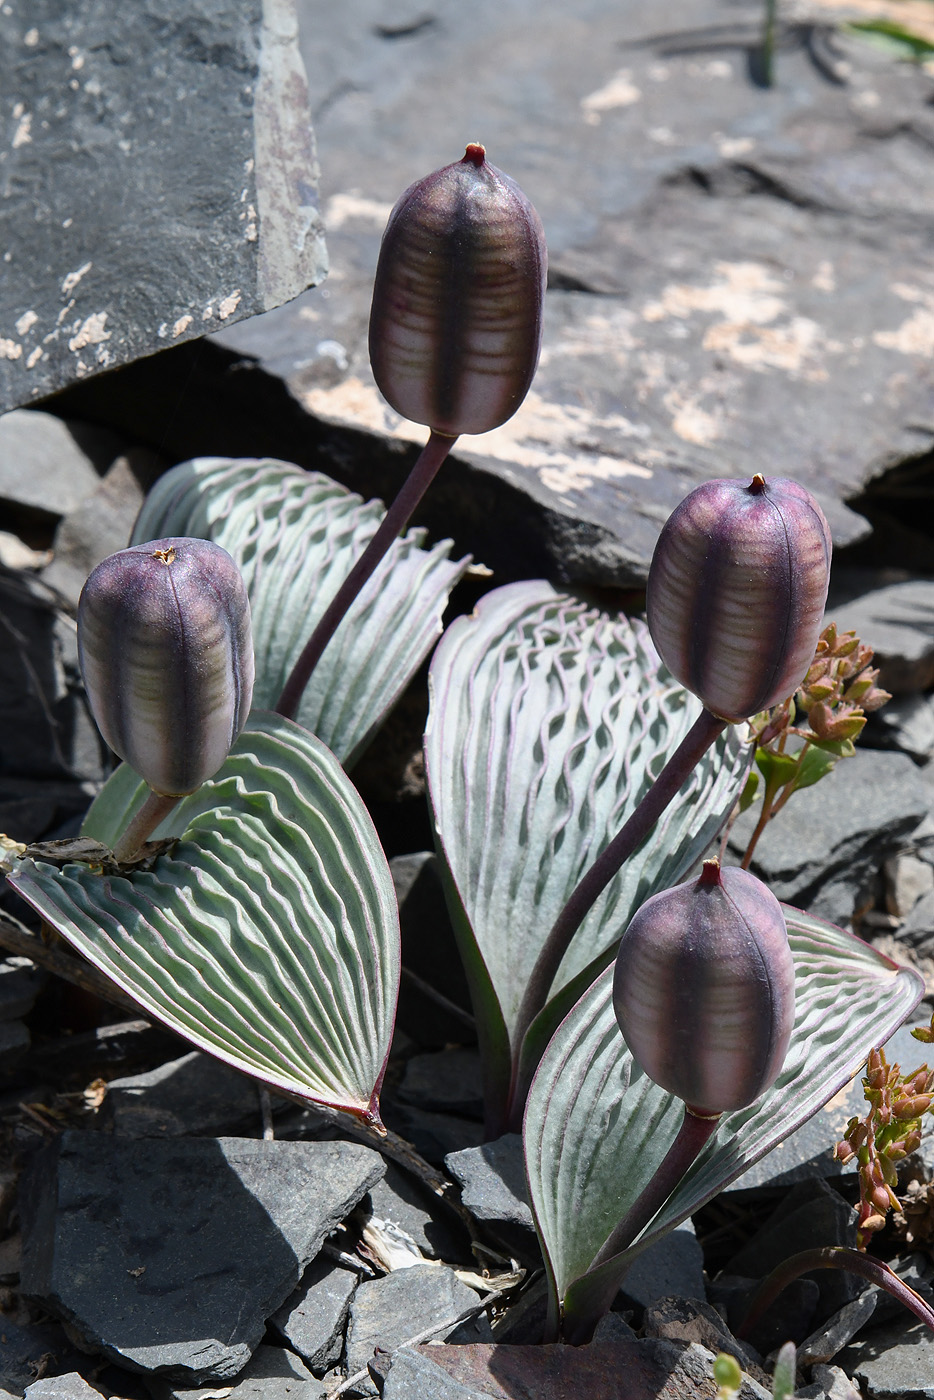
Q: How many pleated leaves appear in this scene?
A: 4